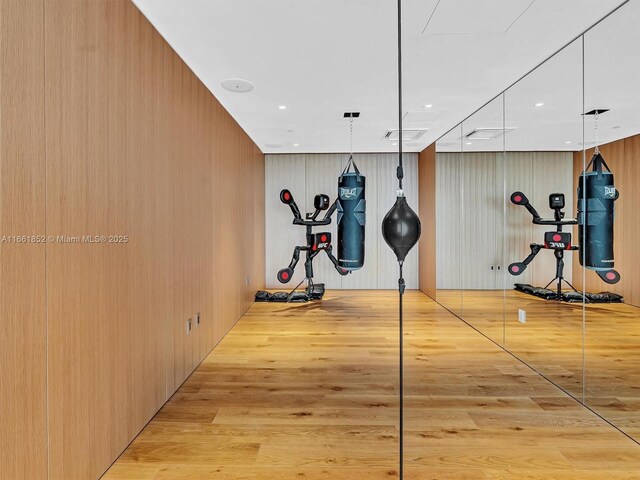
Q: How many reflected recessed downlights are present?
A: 3